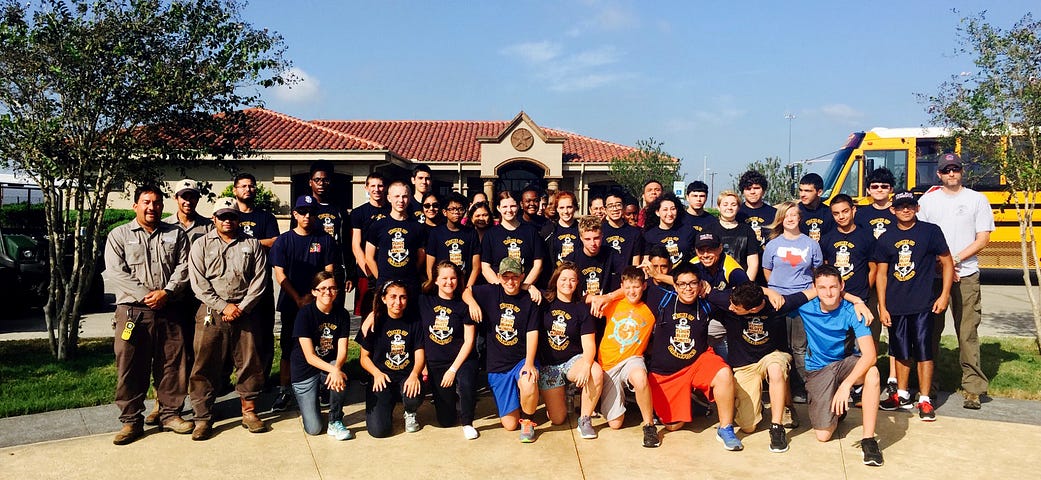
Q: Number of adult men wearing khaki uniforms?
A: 3